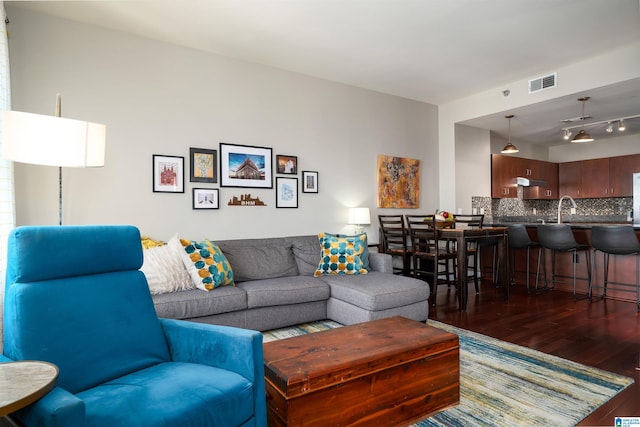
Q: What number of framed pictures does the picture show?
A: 7